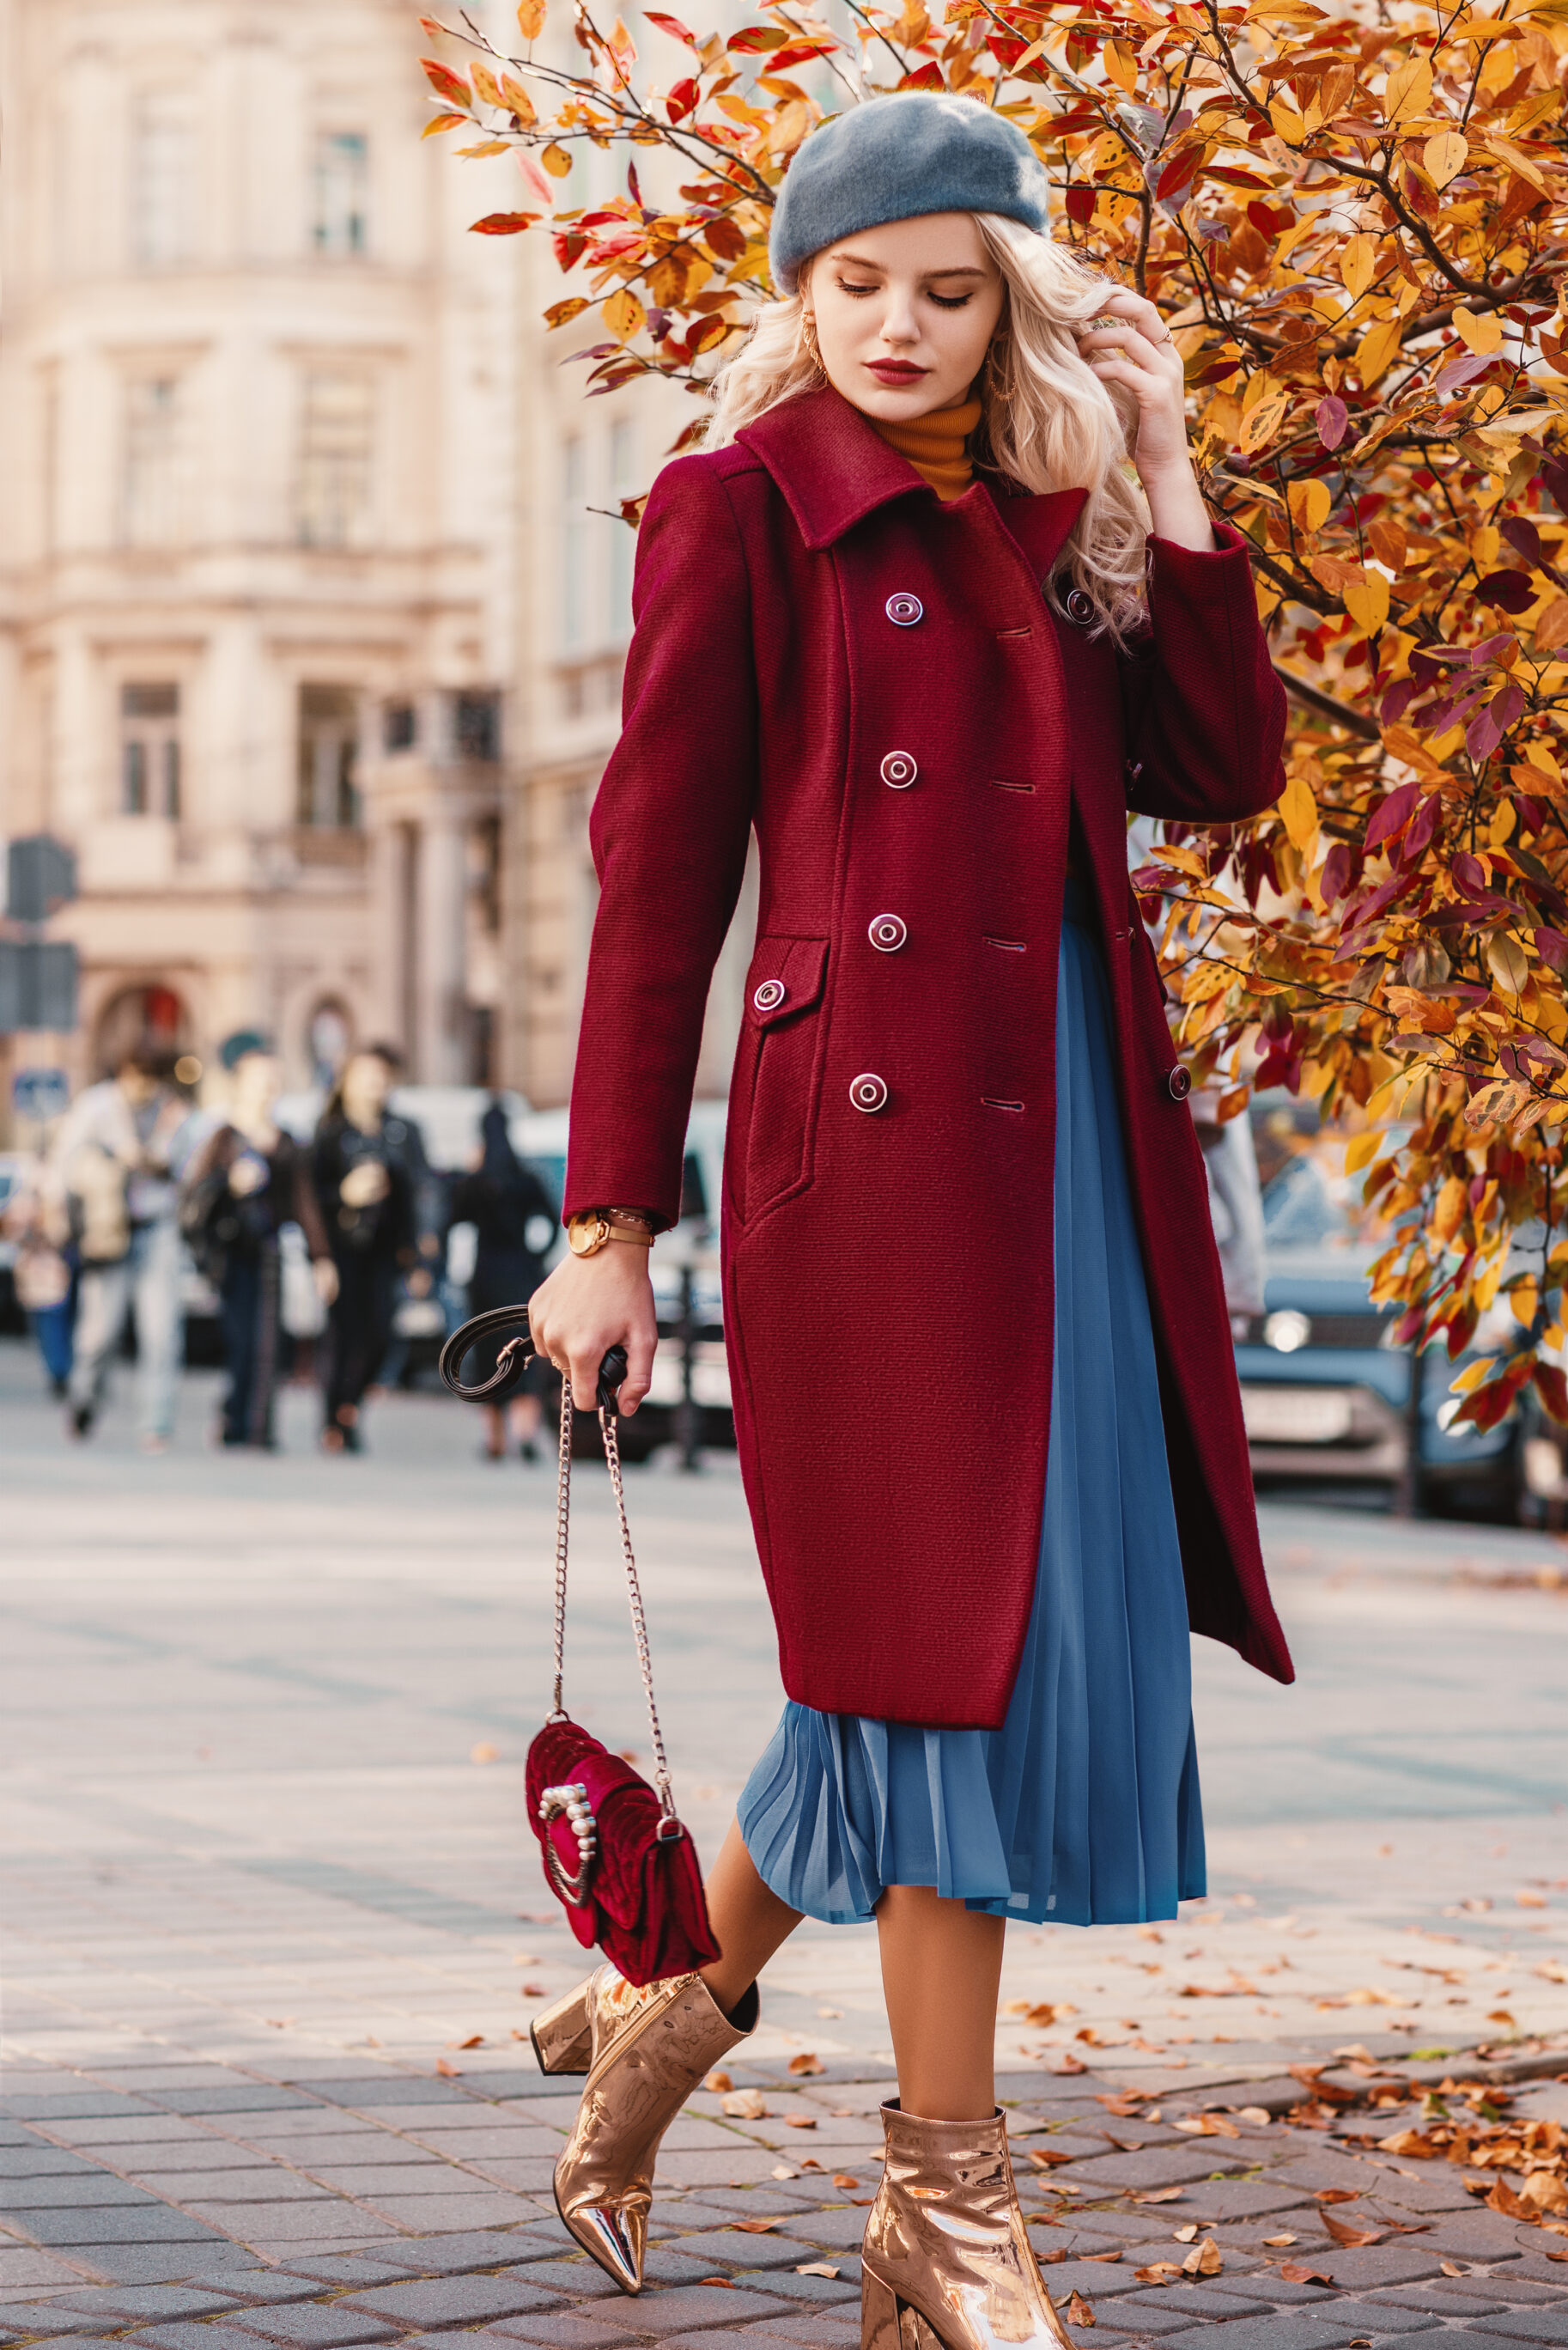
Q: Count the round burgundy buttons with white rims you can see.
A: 7